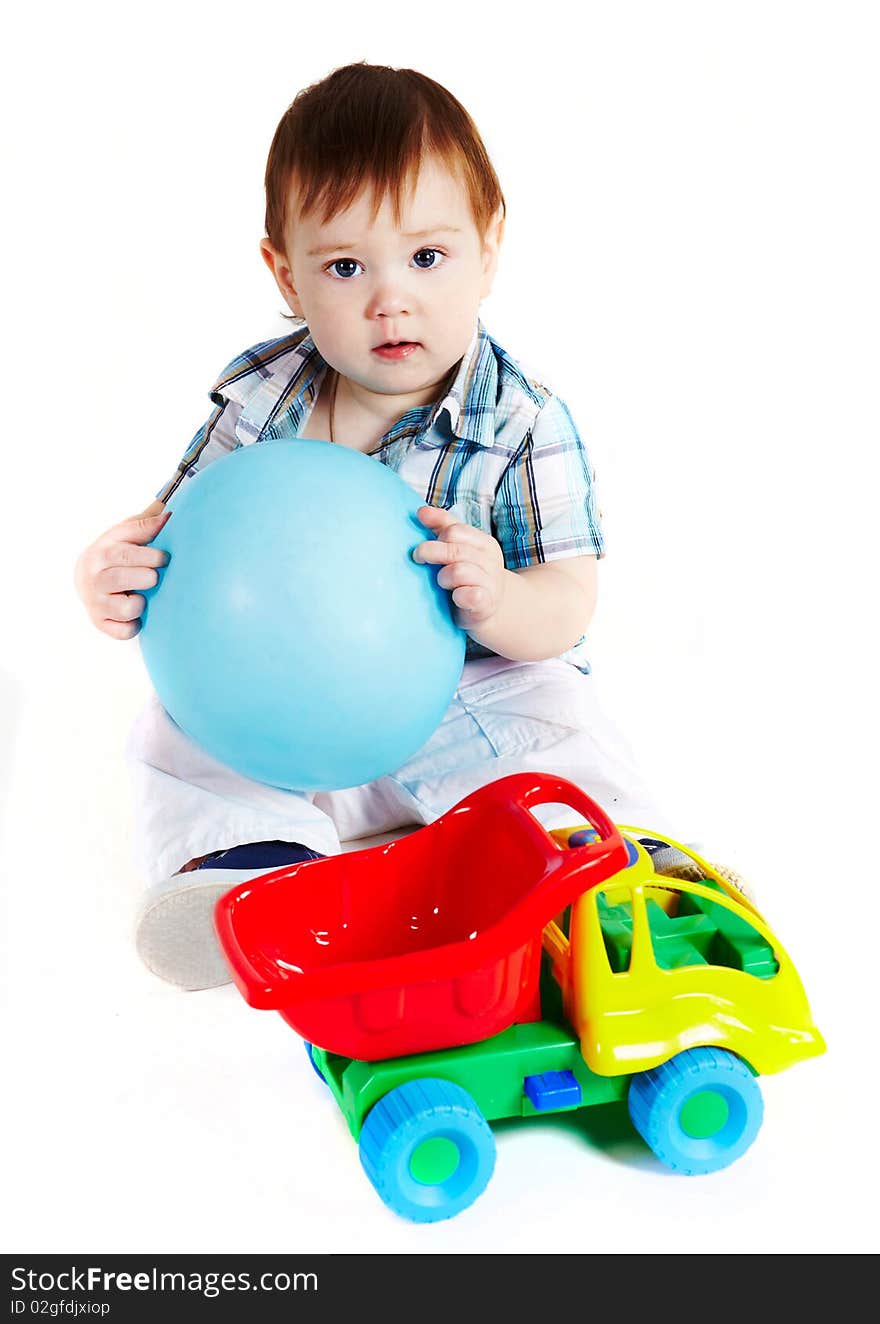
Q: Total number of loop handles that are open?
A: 1